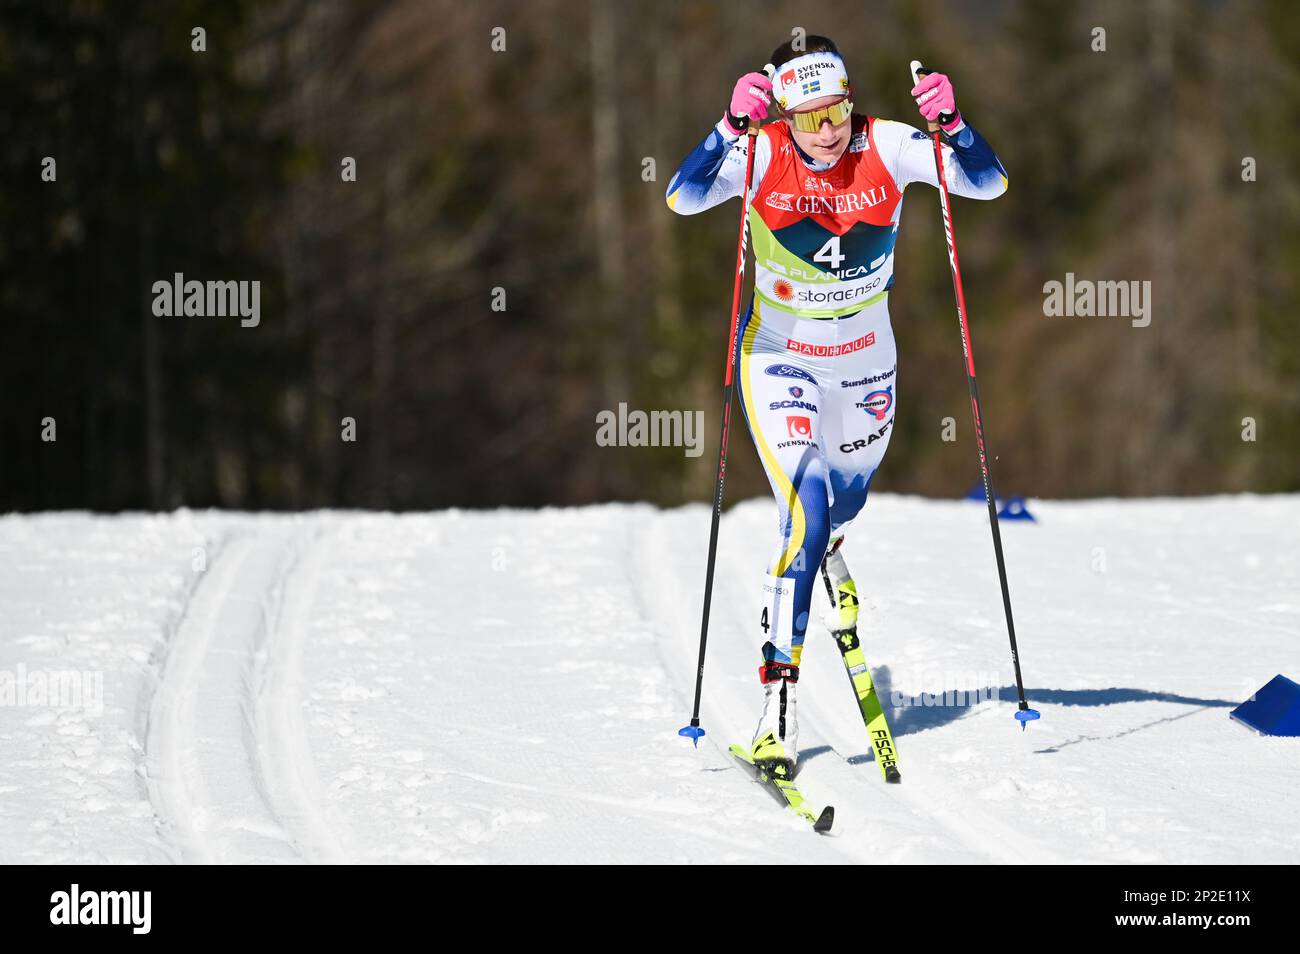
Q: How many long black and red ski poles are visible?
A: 2